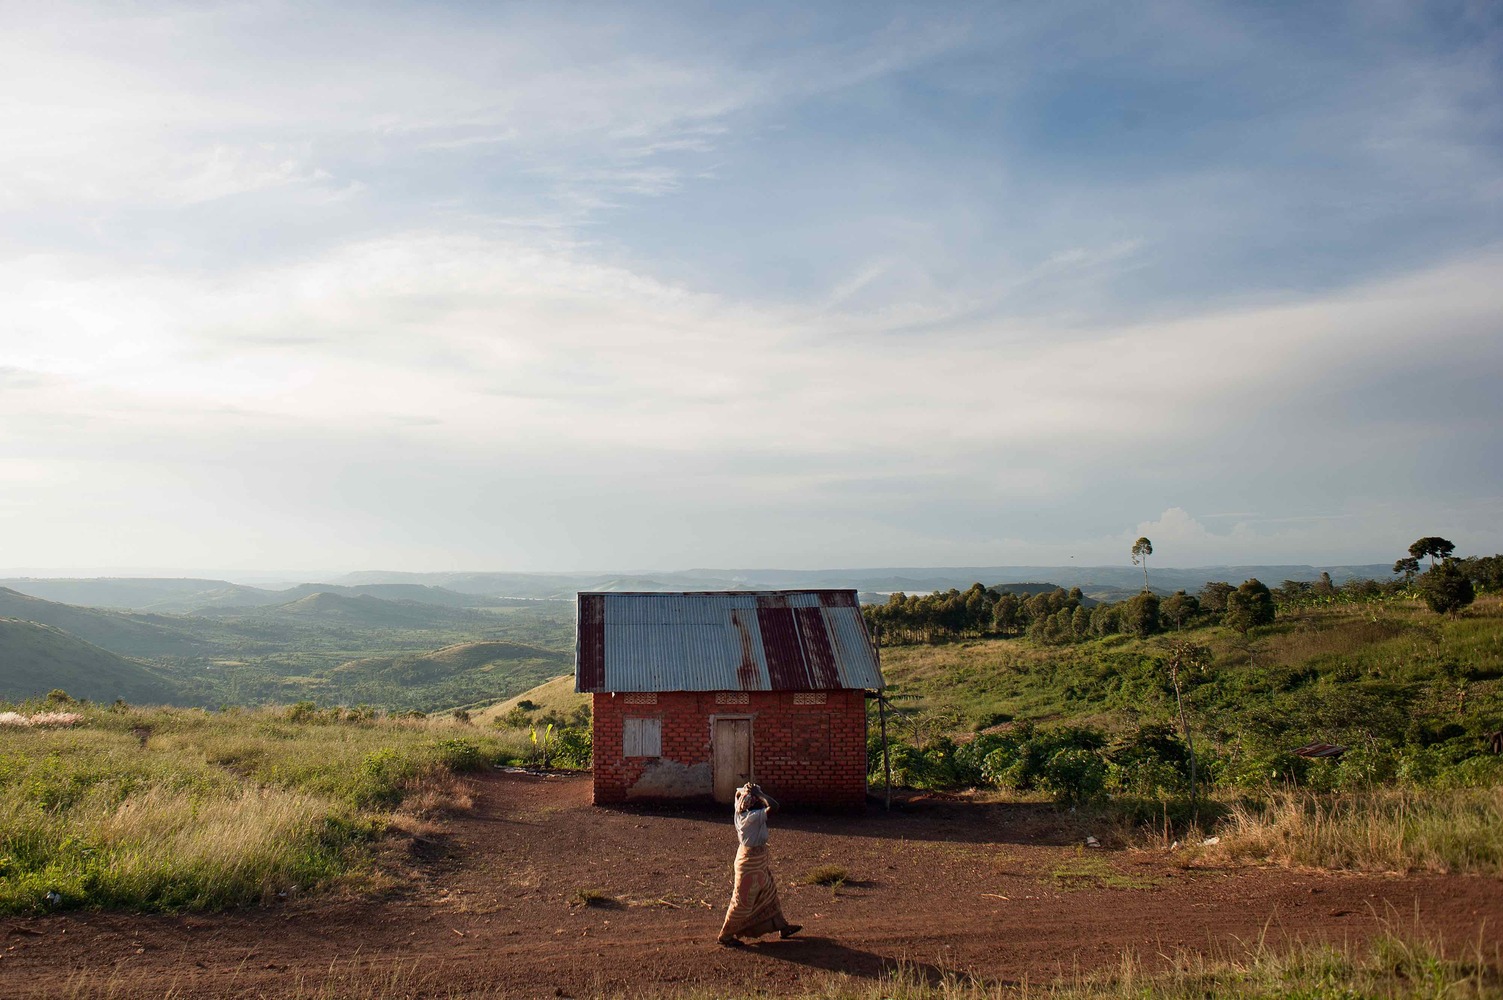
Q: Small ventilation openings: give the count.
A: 3